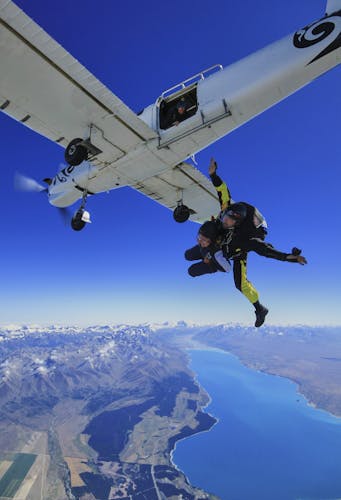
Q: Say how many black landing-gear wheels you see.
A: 3